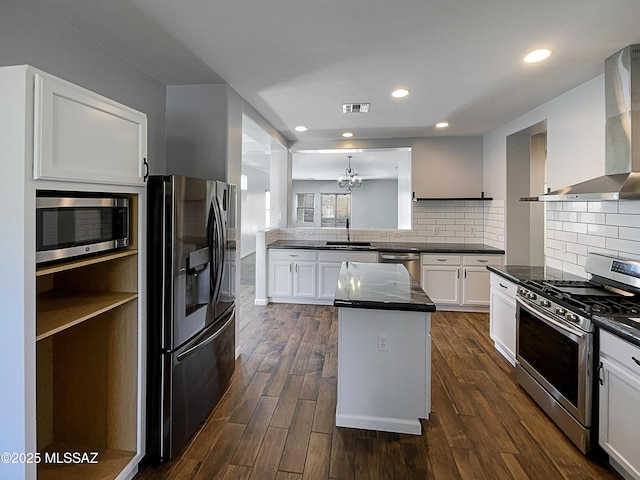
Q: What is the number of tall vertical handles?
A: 2